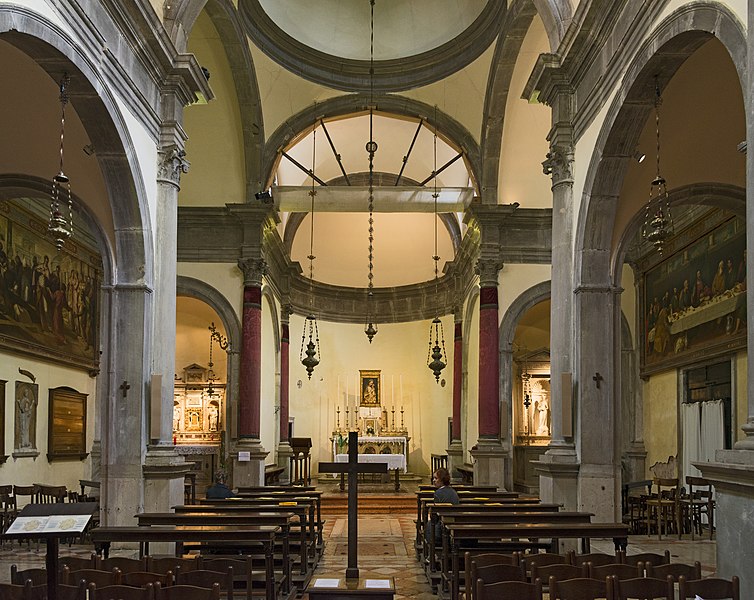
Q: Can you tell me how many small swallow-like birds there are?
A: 0